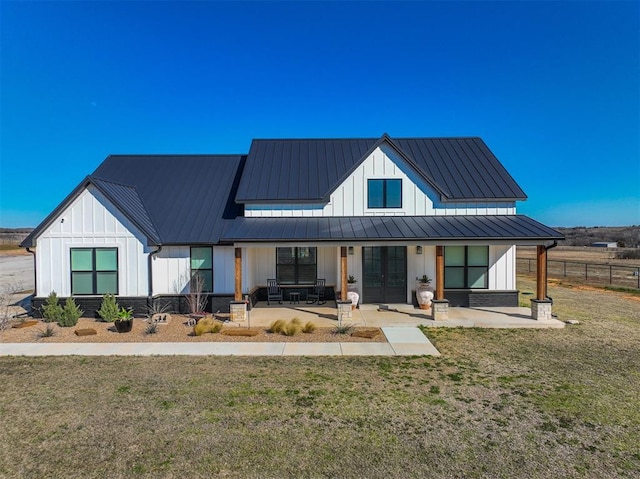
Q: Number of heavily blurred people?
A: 0